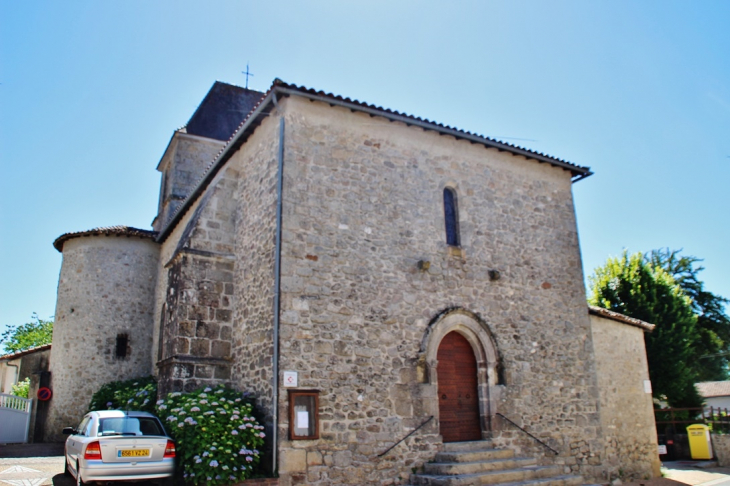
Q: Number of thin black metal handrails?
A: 2